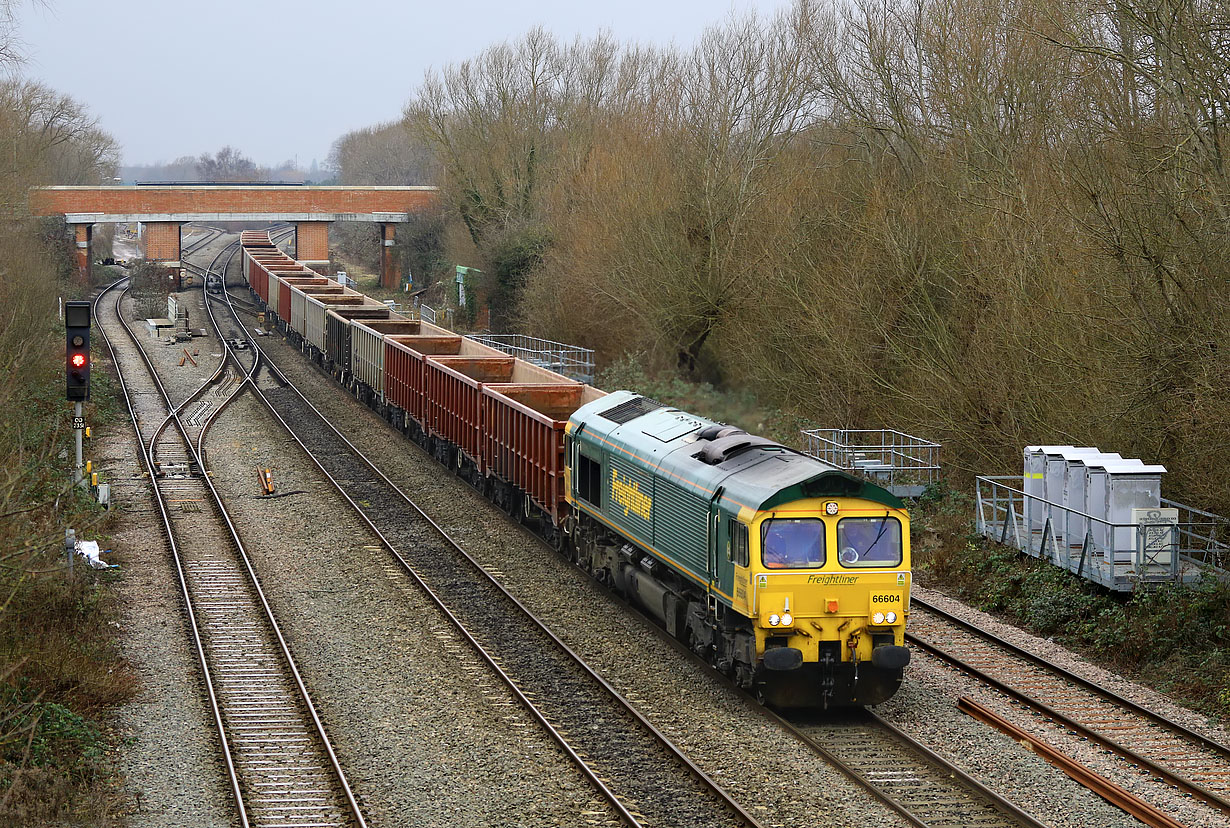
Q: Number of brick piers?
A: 4